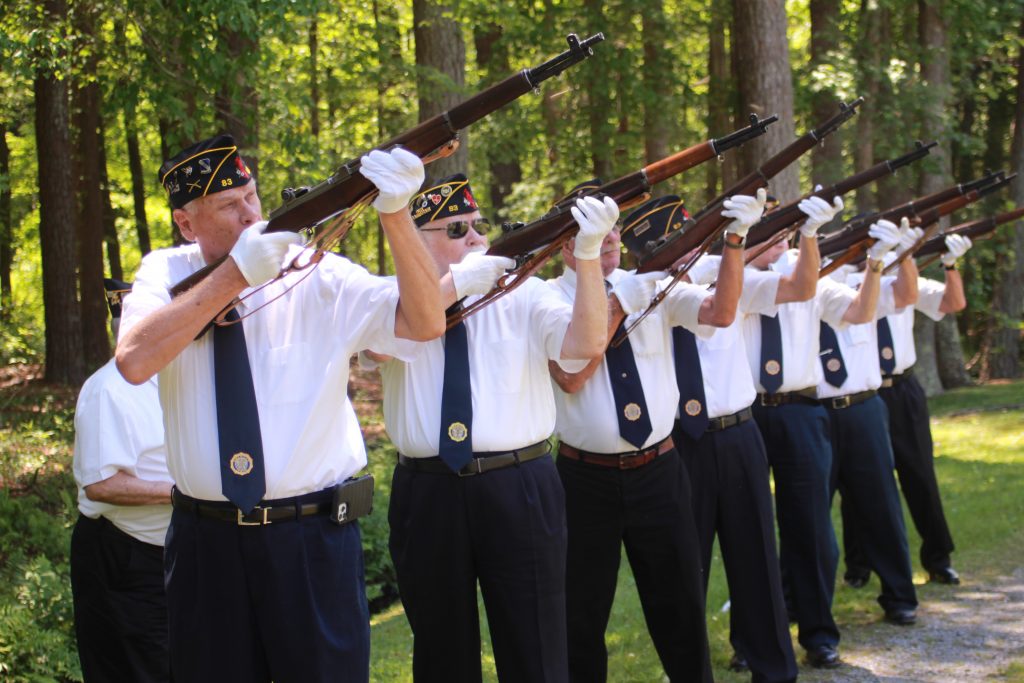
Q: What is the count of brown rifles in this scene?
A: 7